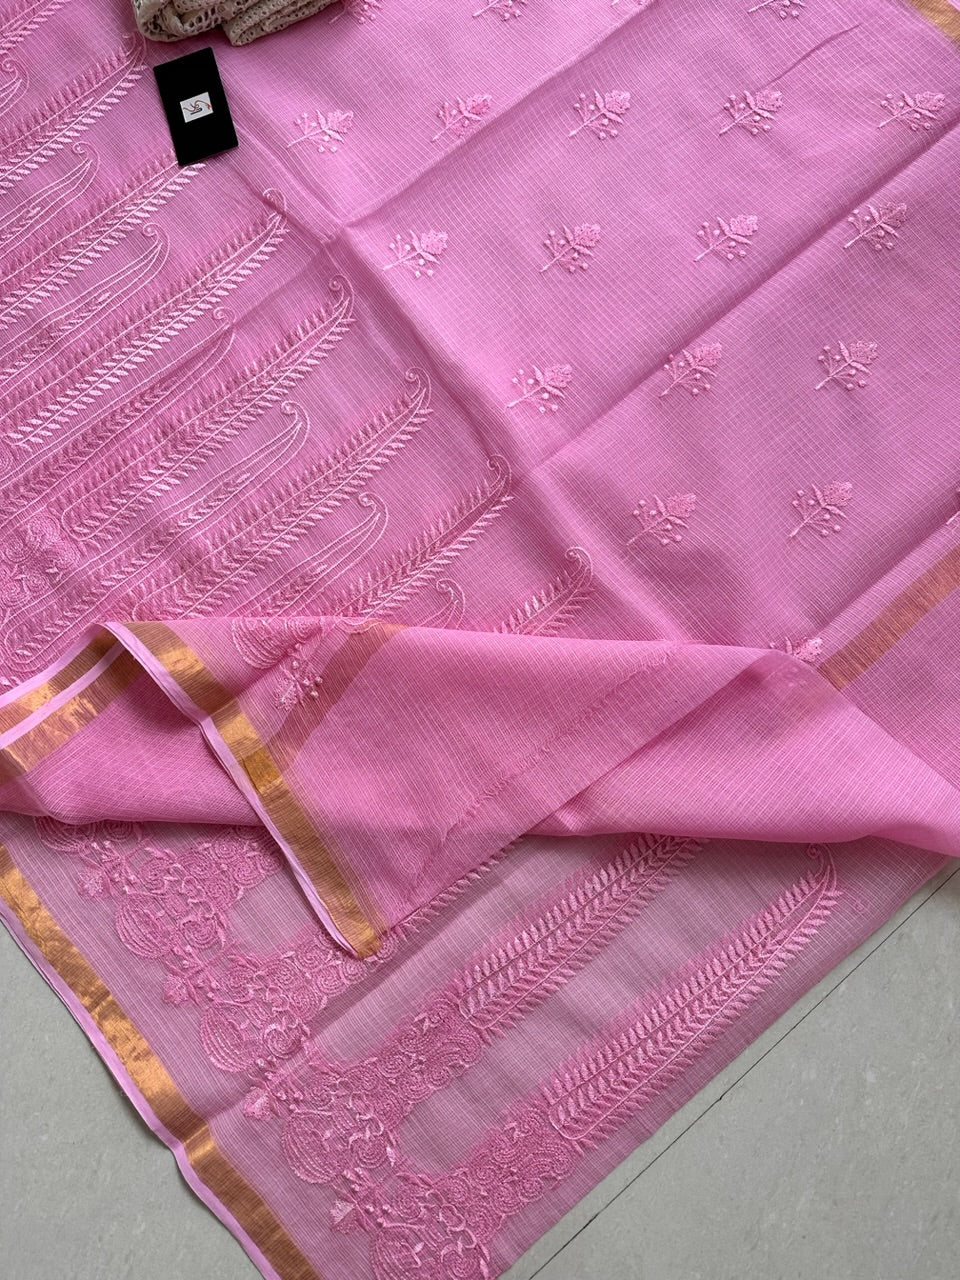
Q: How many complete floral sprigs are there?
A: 14